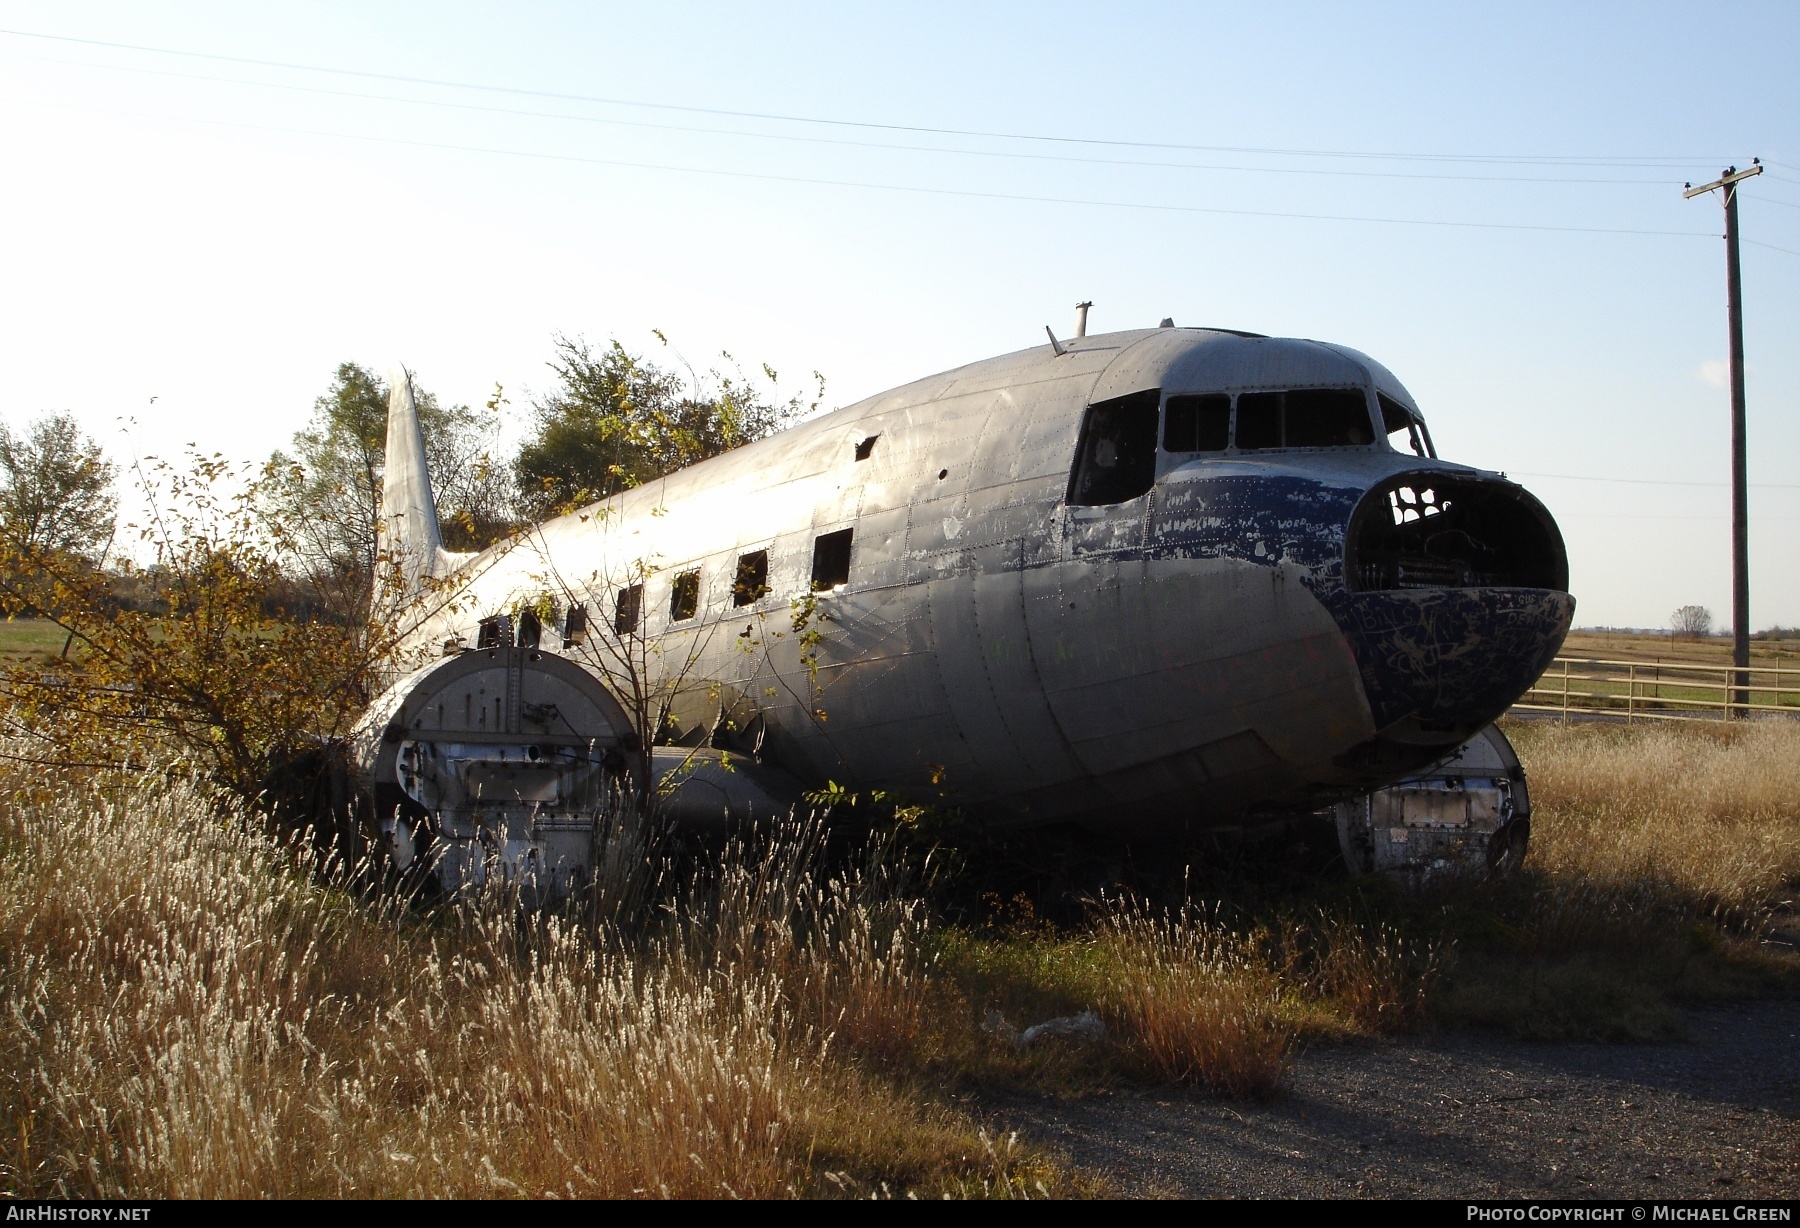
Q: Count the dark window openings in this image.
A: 11